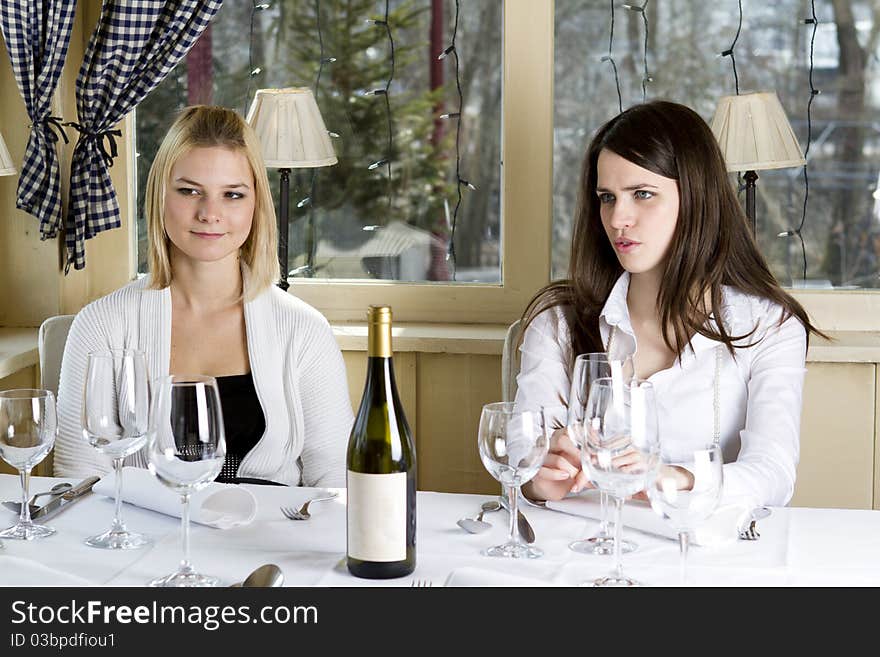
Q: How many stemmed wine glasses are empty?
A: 7